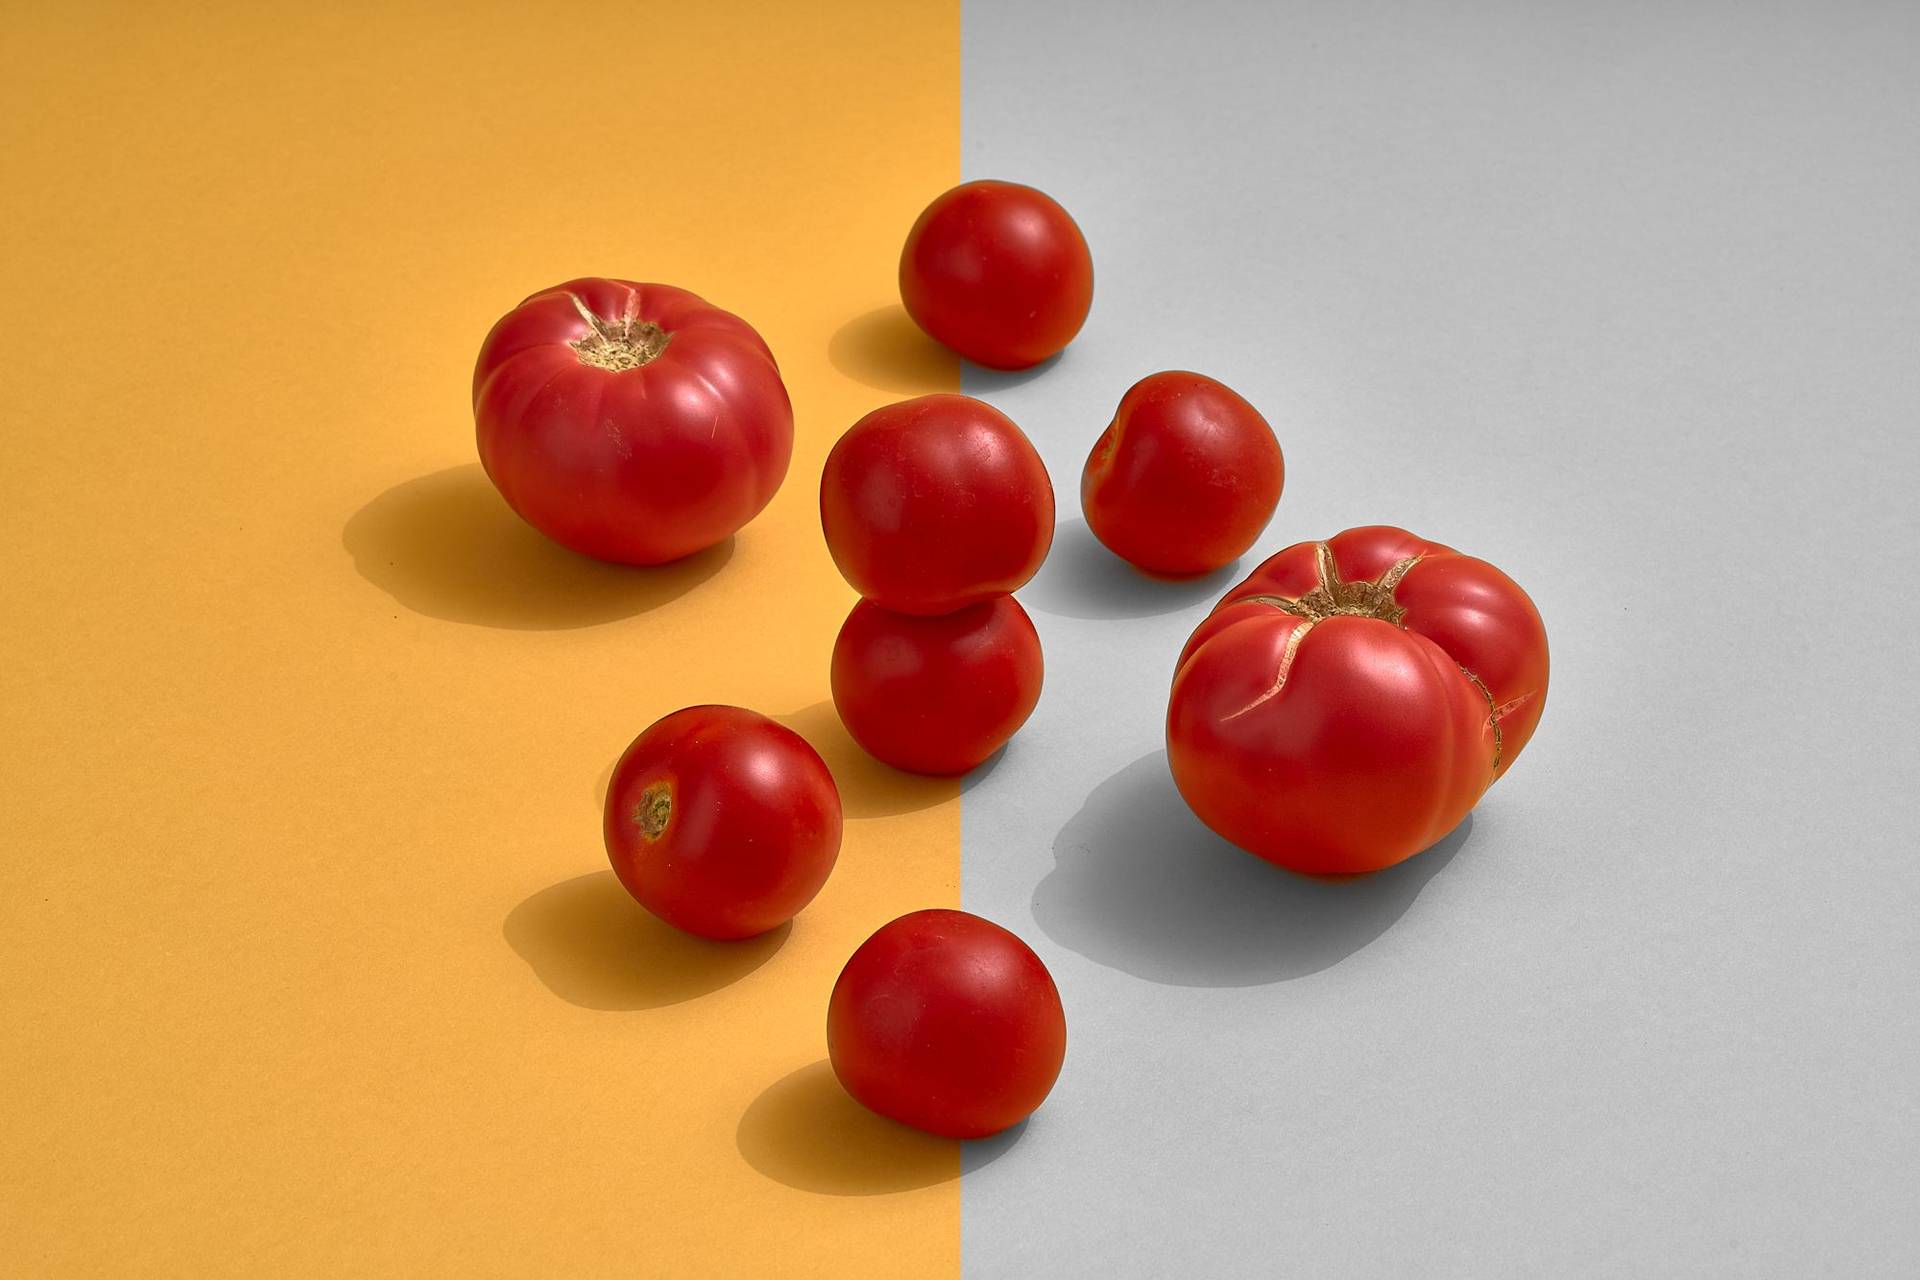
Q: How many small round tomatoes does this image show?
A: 6